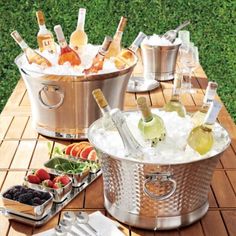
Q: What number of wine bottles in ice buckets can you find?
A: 13